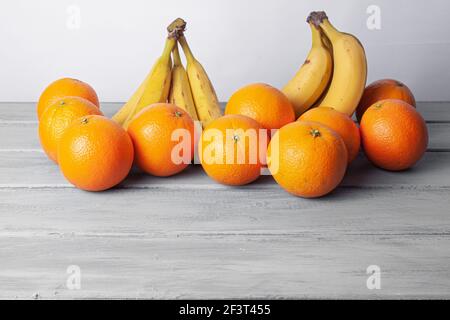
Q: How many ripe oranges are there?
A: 10